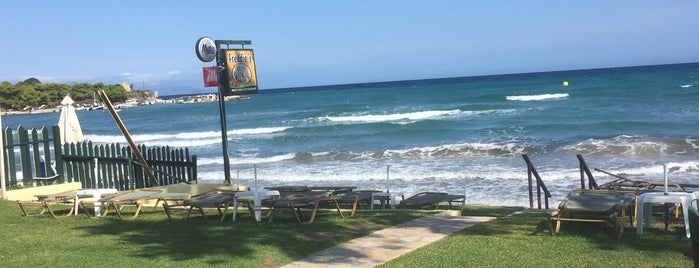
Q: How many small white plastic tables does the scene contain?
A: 4